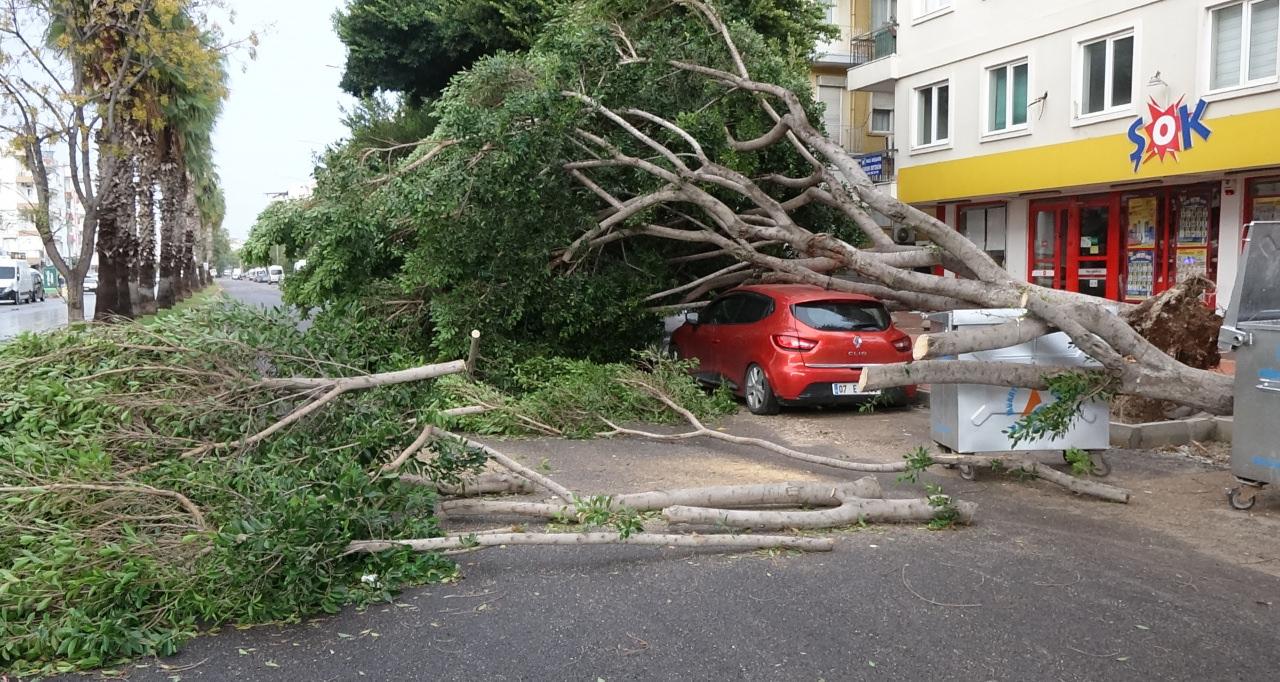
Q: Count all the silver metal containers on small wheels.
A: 2